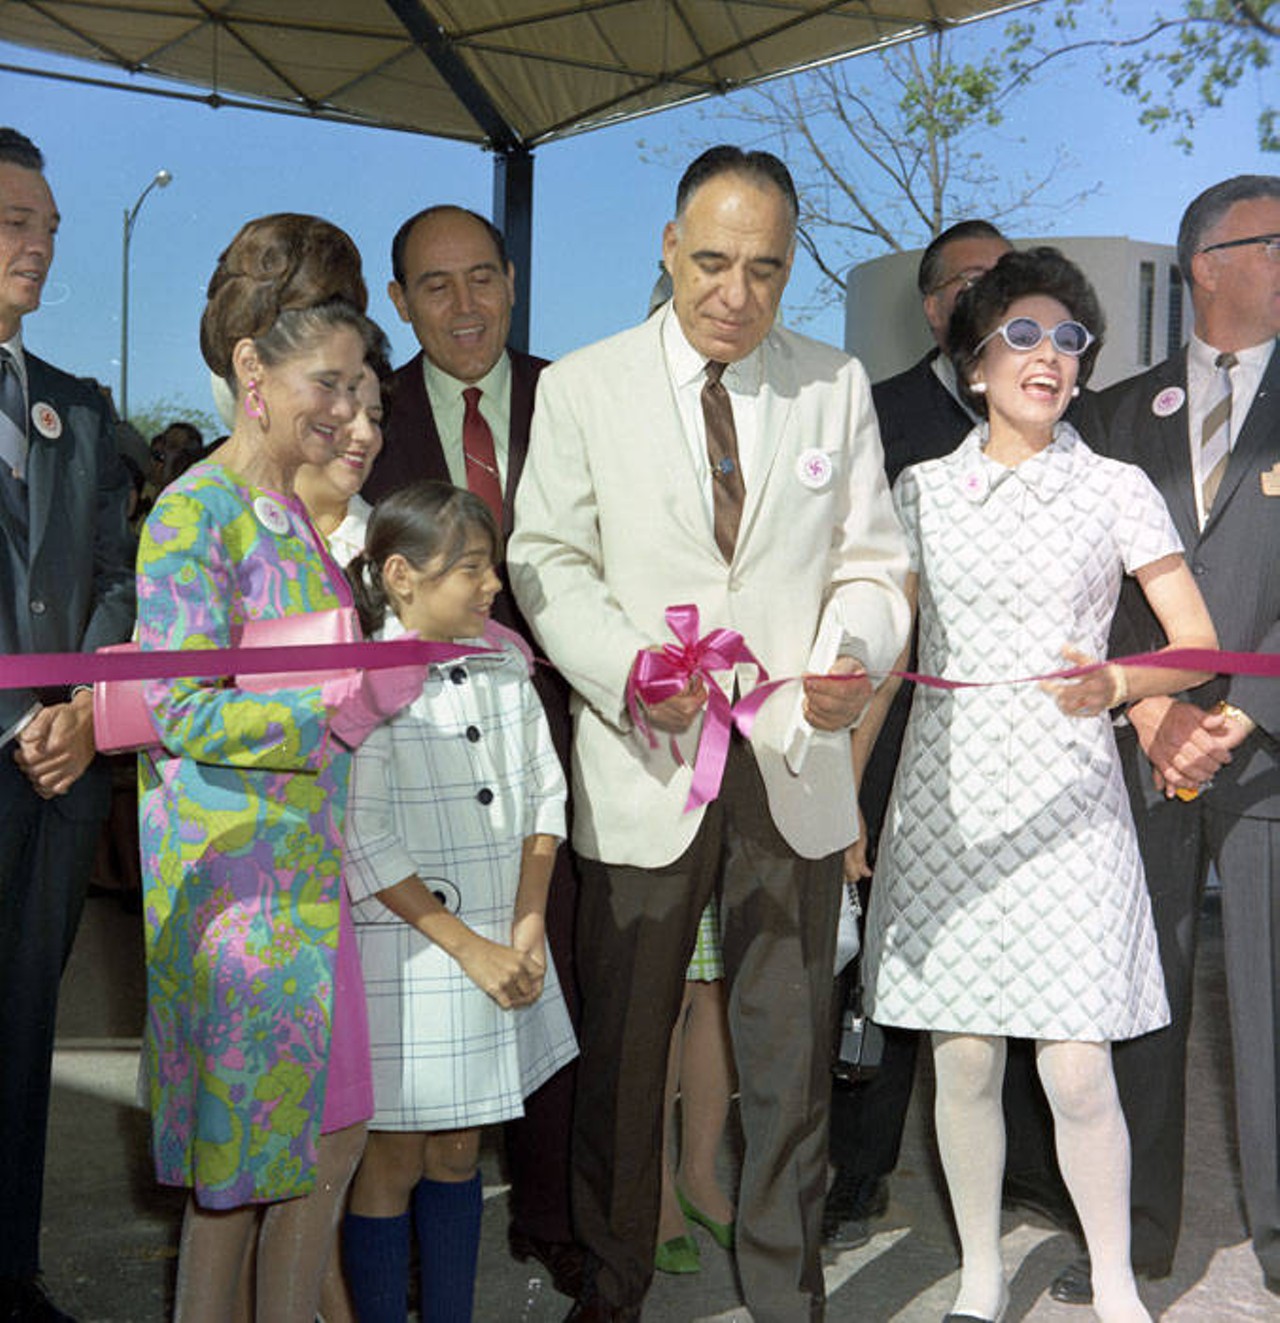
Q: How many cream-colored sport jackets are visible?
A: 1